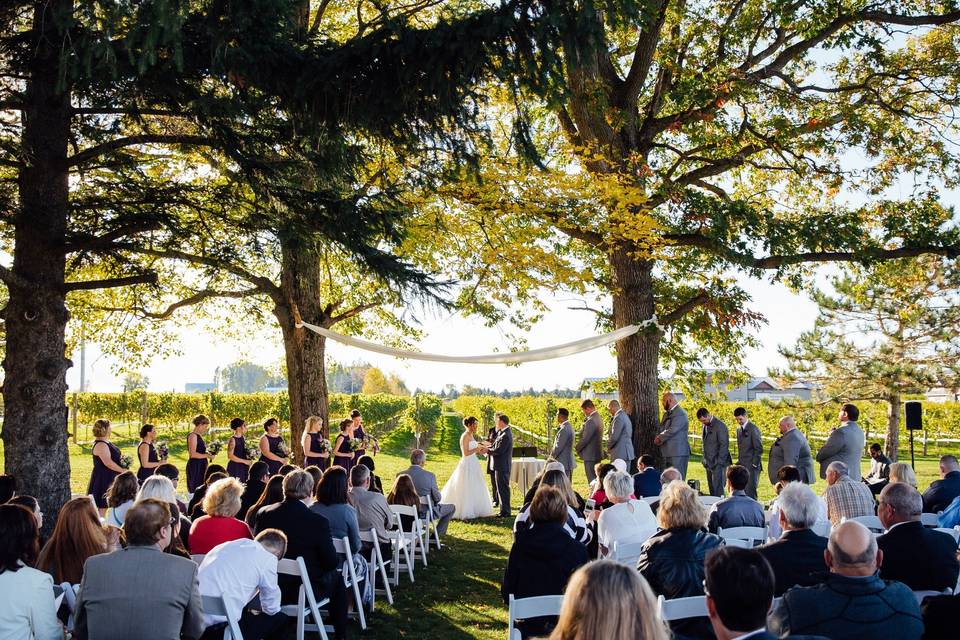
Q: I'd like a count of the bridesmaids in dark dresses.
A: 8